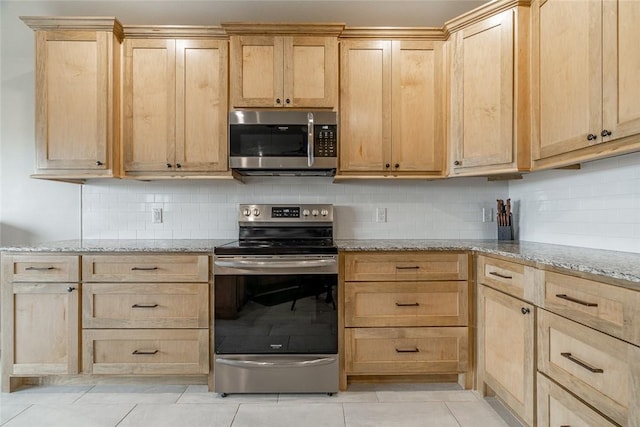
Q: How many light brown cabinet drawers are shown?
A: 11